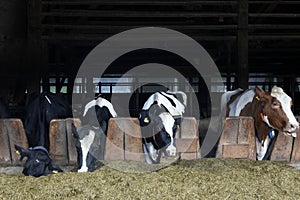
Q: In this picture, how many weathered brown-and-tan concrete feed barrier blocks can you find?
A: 6